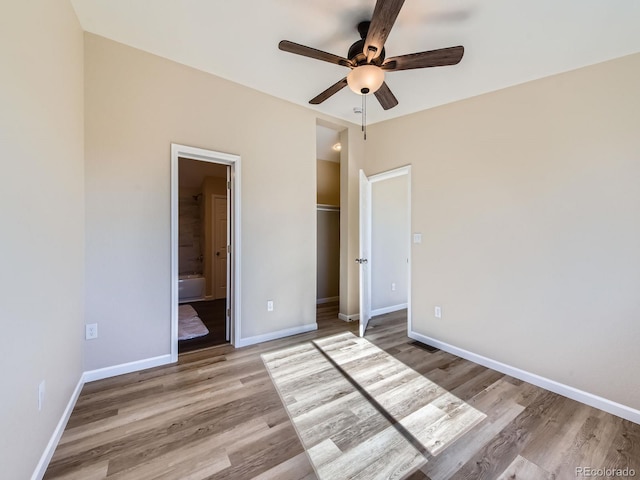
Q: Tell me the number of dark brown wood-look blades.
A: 5